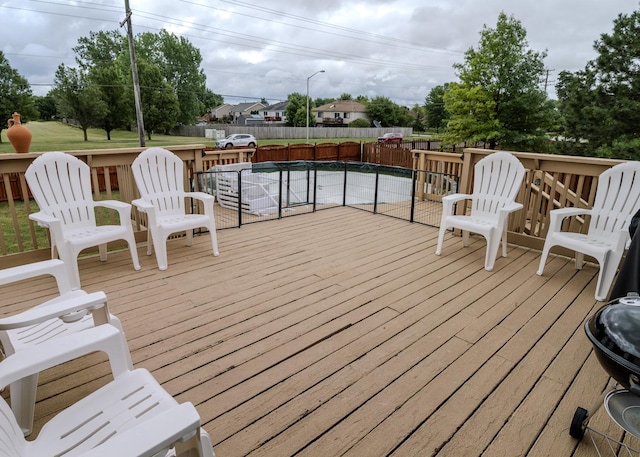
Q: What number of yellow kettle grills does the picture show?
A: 0